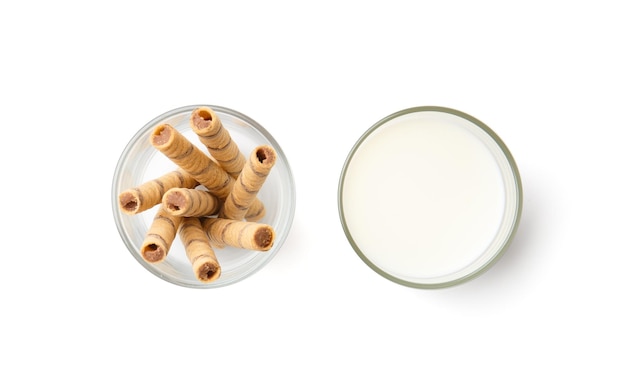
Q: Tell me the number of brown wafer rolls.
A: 8